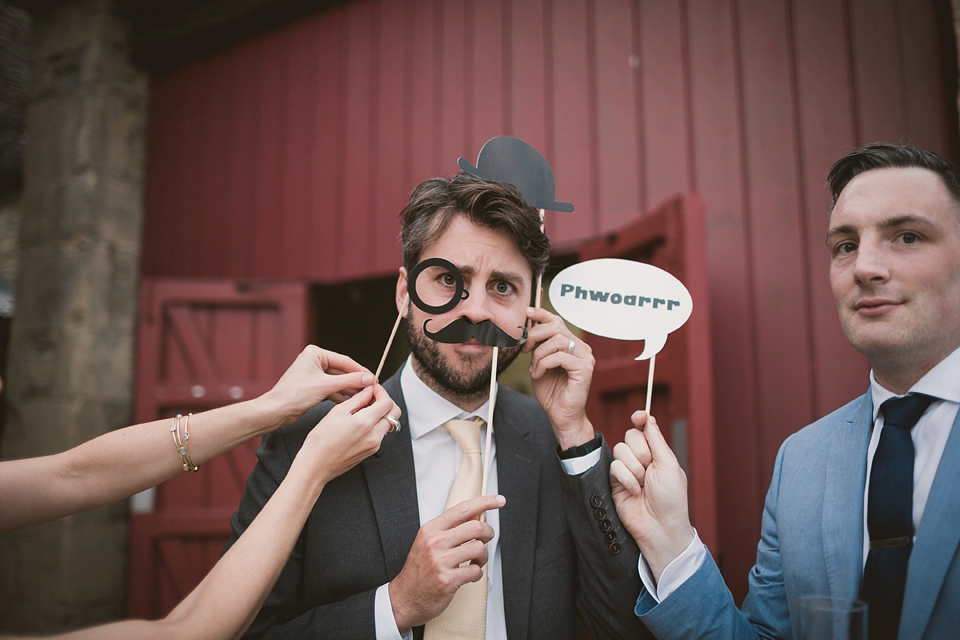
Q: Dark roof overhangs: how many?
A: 1